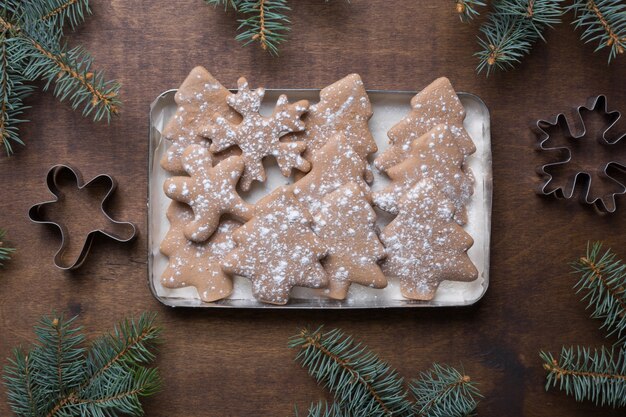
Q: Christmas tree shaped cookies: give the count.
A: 9